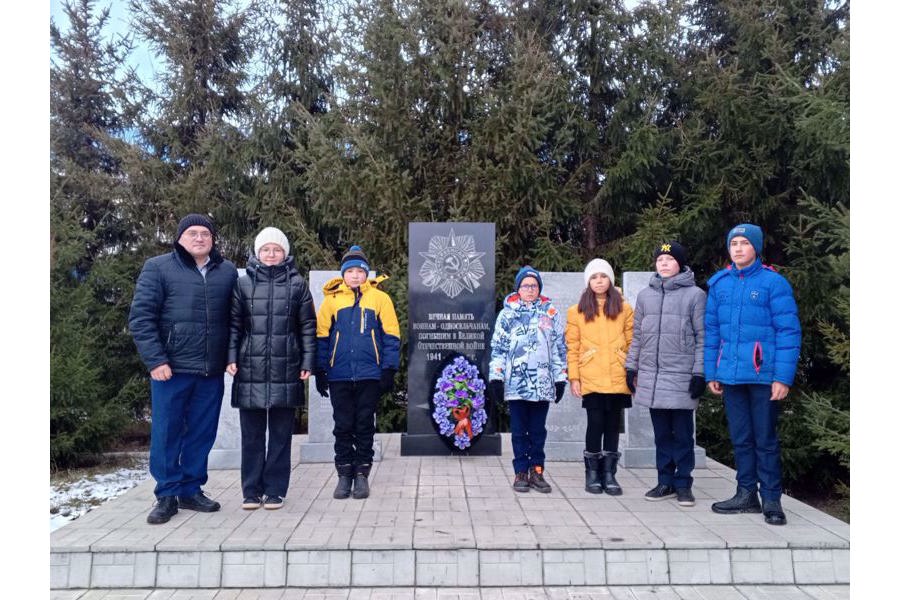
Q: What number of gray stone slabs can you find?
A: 4